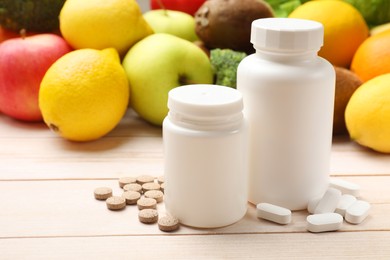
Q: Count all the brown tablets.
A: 13